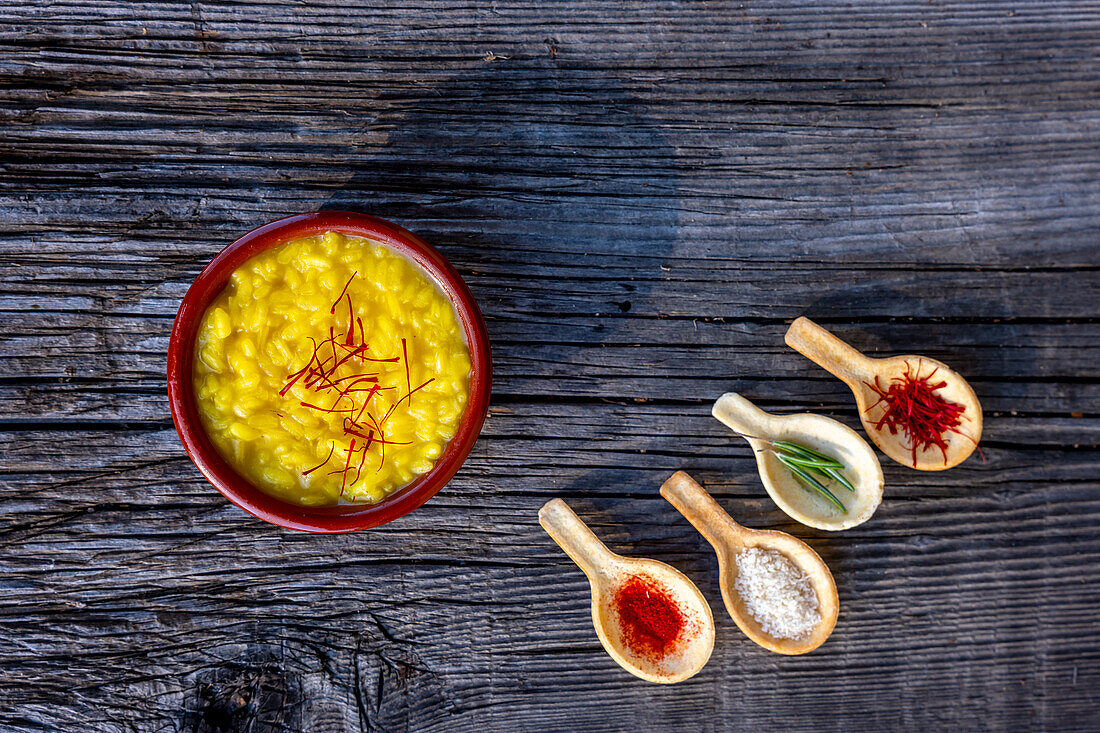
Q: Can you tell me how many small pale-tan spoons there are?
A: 4